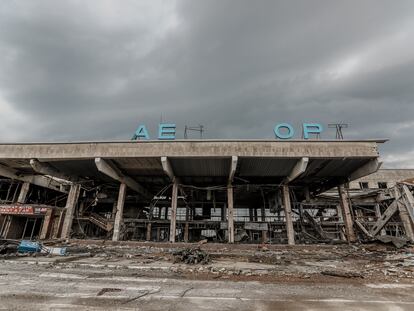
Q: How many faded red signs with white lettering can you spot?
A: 1